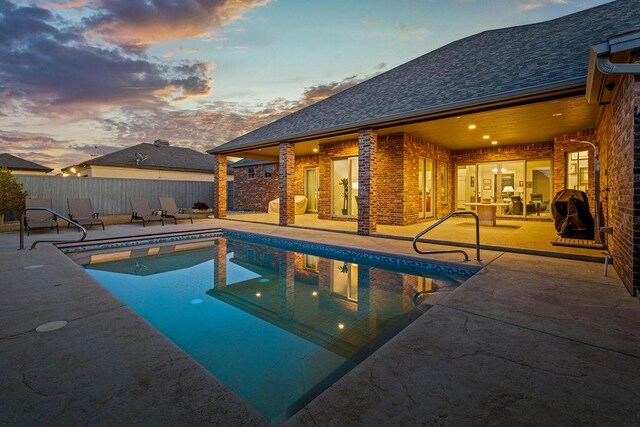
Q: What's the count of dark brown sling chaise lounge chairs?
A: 4